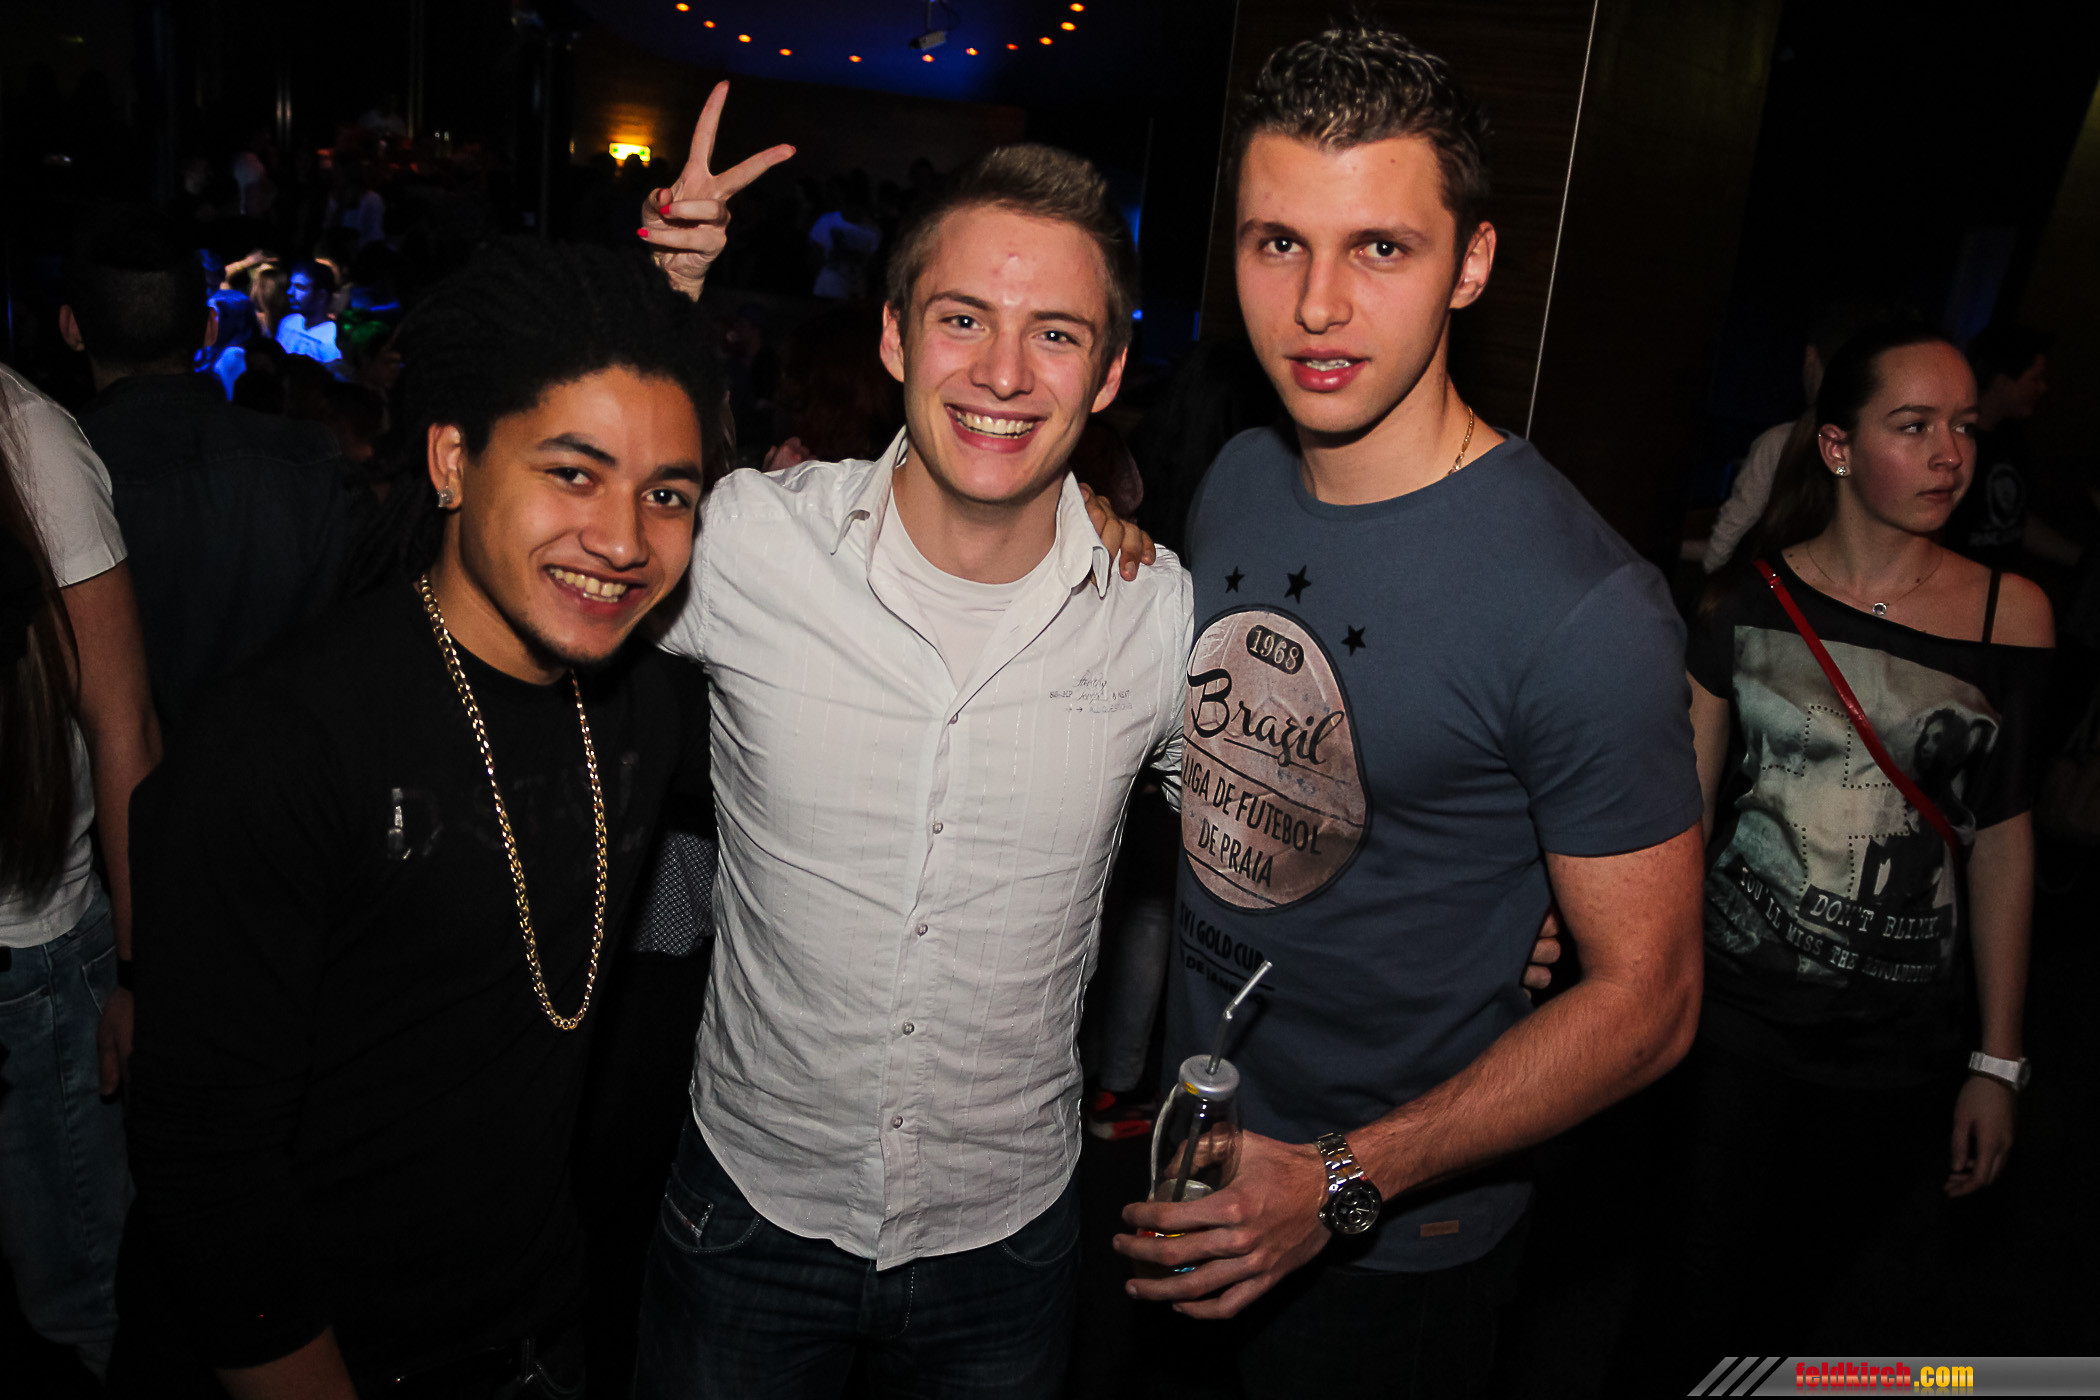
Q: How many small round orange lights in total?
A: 11